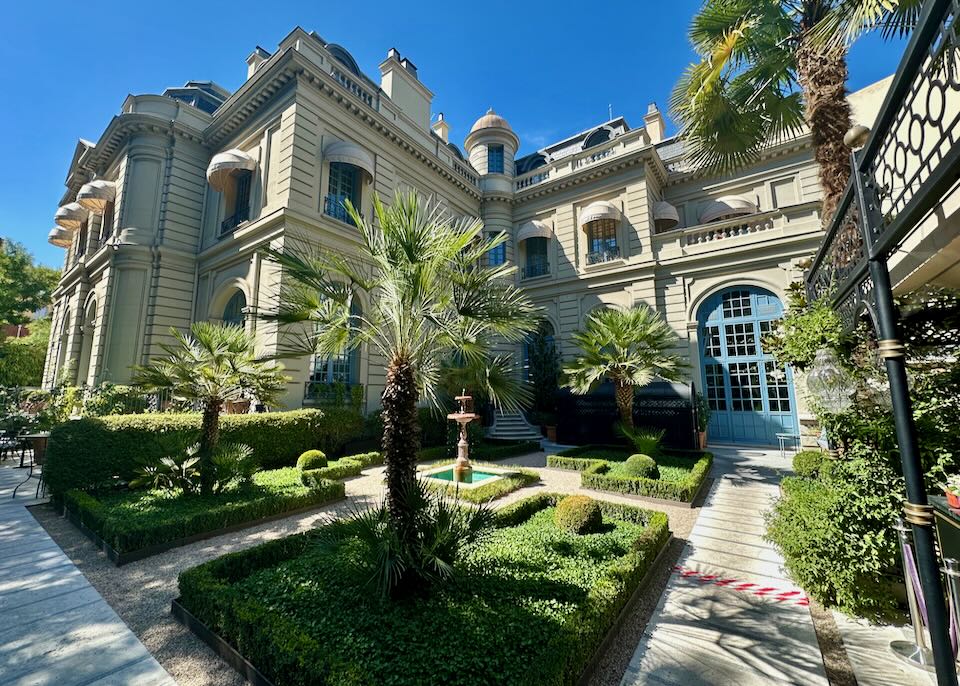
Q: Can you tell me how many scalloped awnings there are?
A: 9